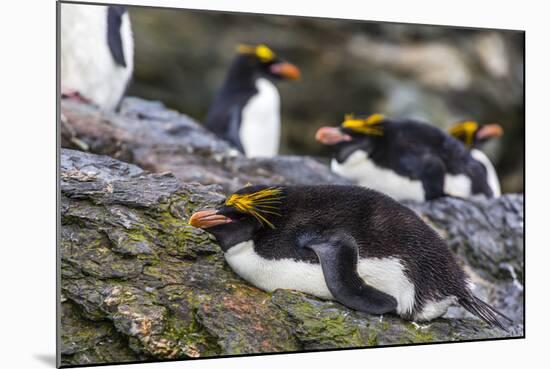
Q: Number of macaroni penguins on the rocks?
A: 5